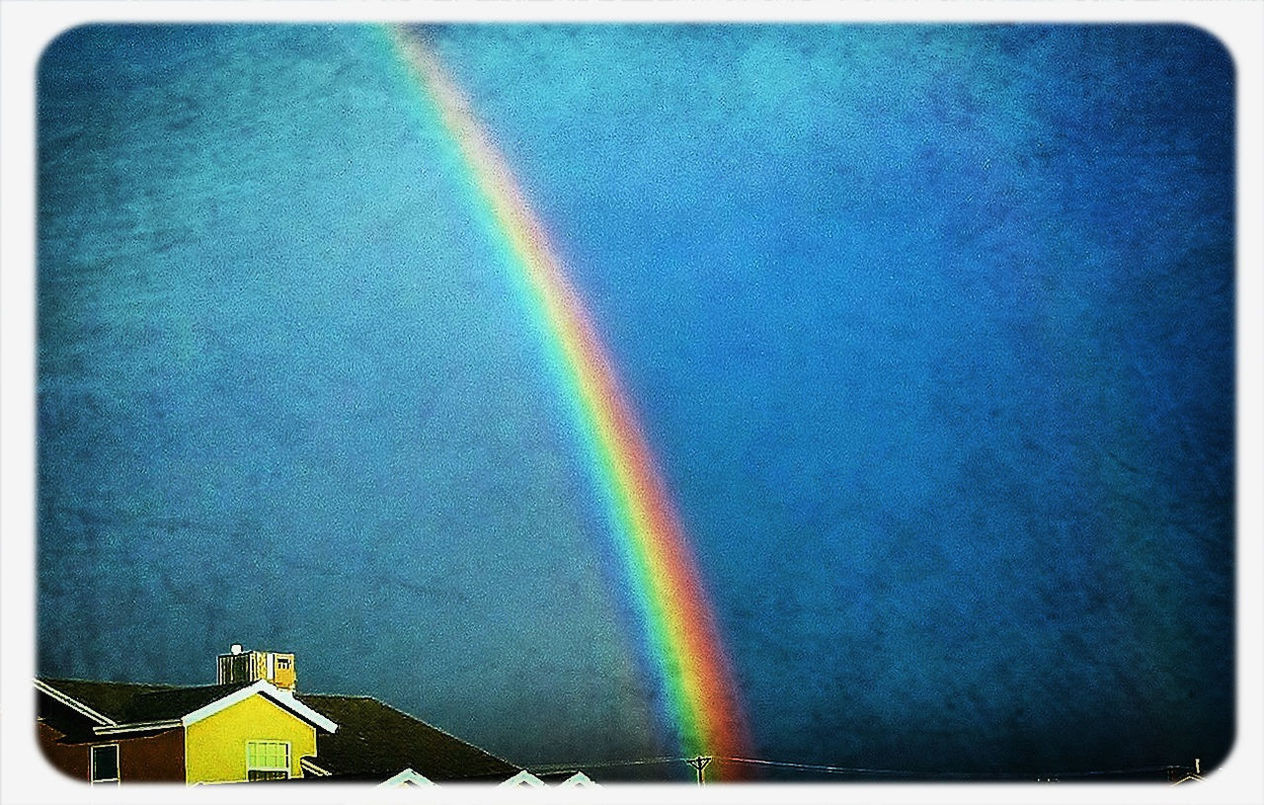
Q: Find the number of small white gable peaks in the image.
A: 3